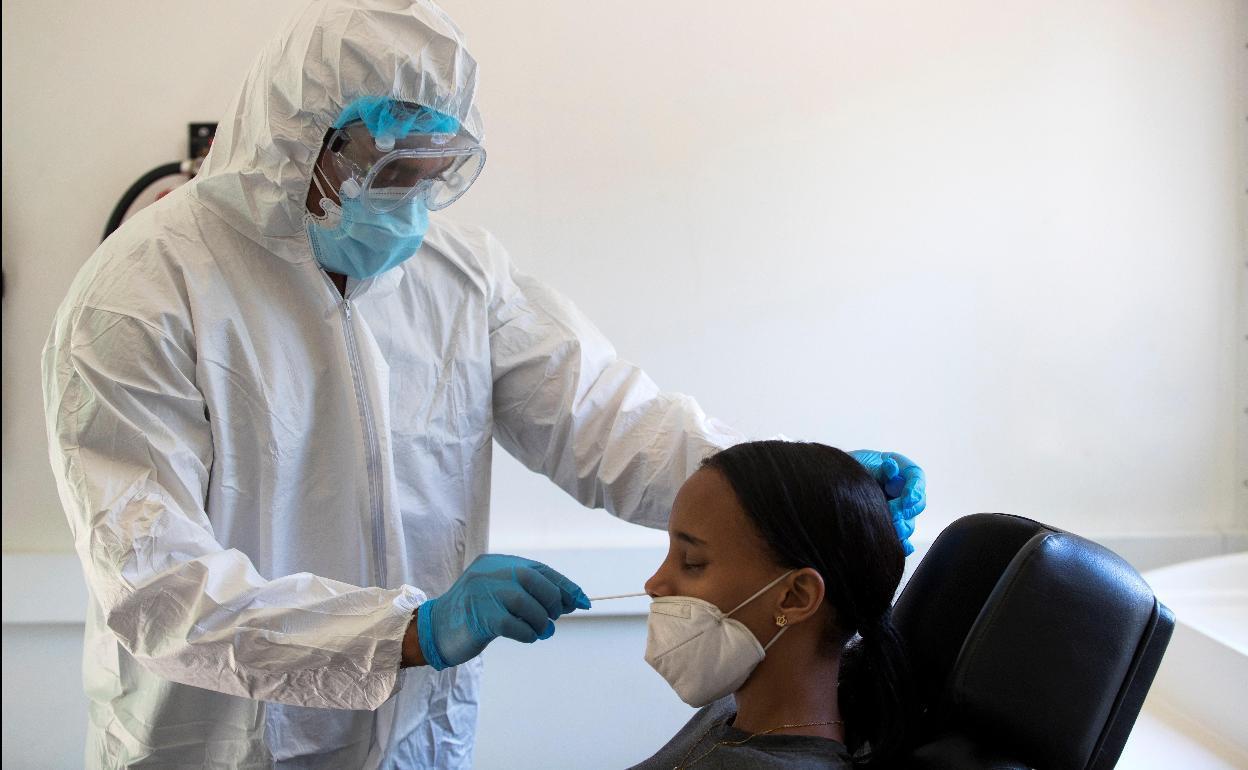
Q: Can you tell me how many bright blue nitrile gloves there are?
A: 2